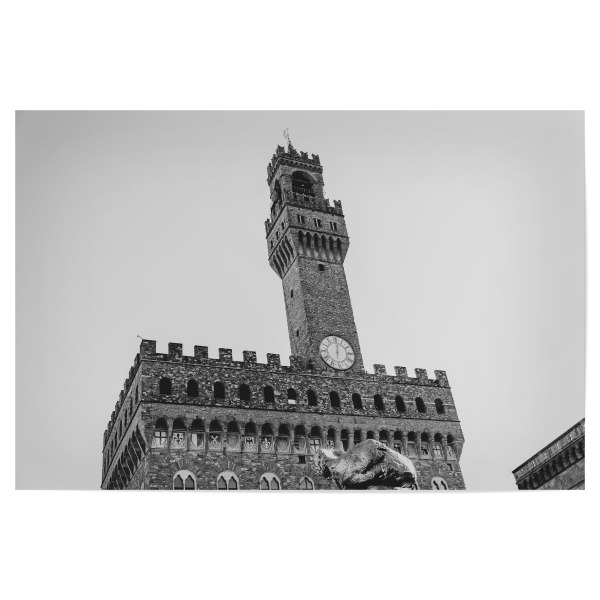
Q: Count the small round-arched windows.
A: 13